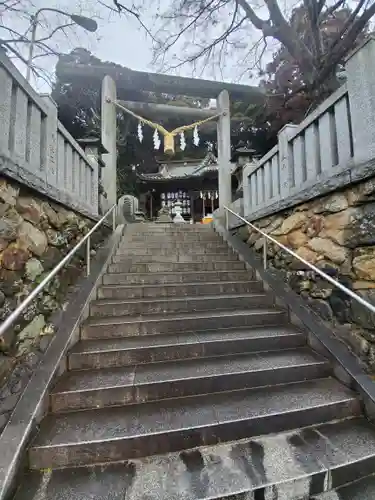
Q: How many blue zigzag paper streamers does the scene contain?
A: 0